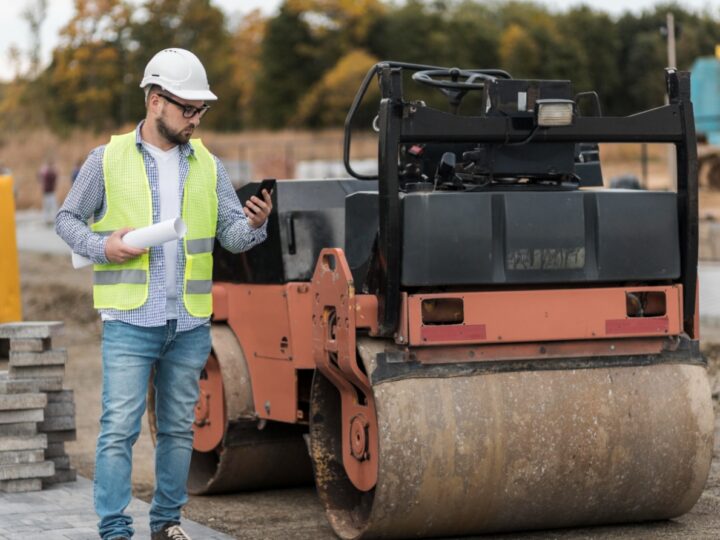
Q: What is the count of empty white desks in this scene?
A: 0